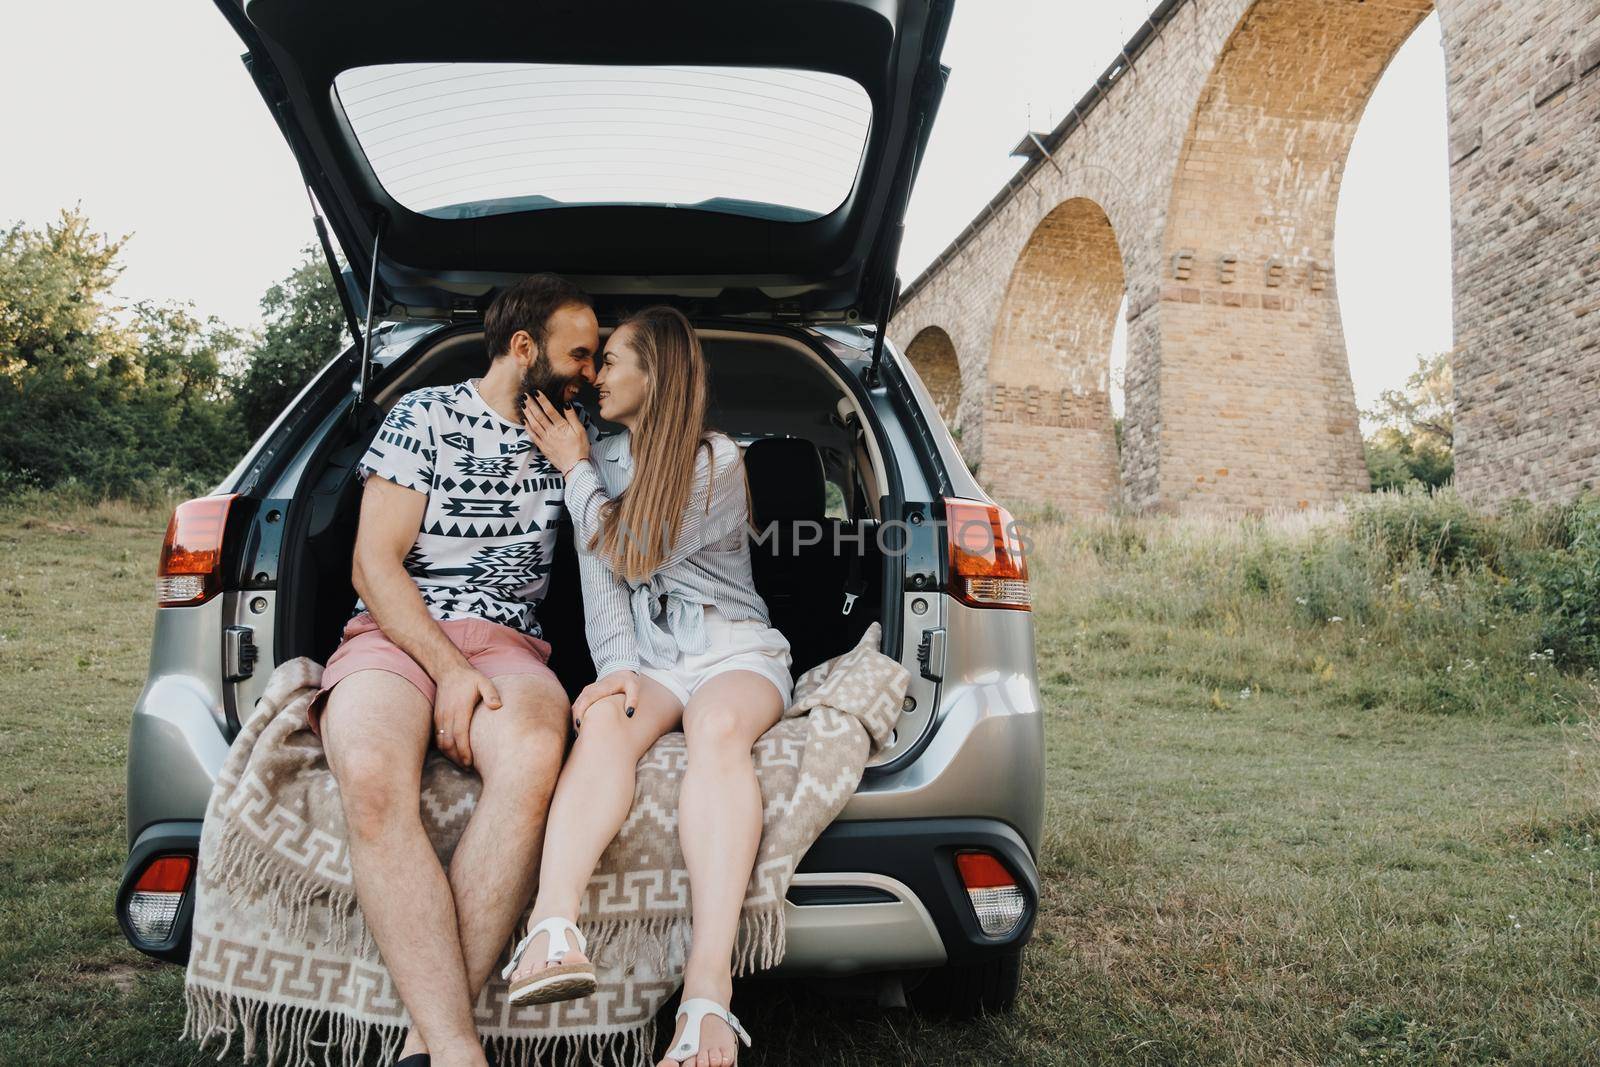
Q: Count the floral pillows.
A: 0